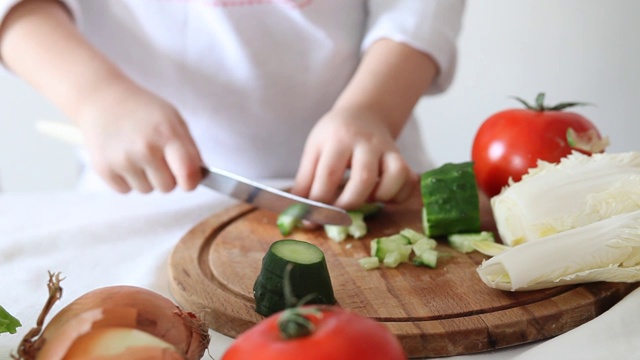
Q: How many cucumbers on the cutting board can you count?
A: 2